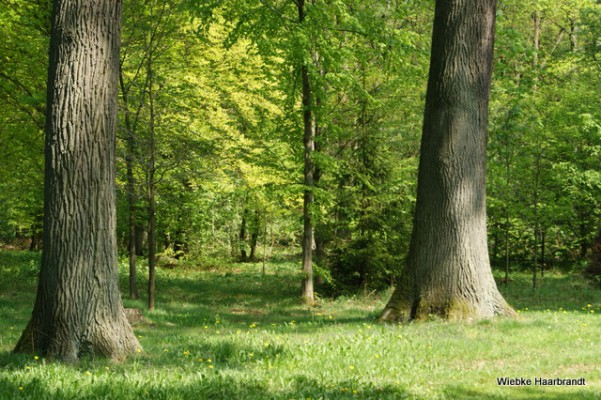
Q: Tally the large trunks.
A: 2